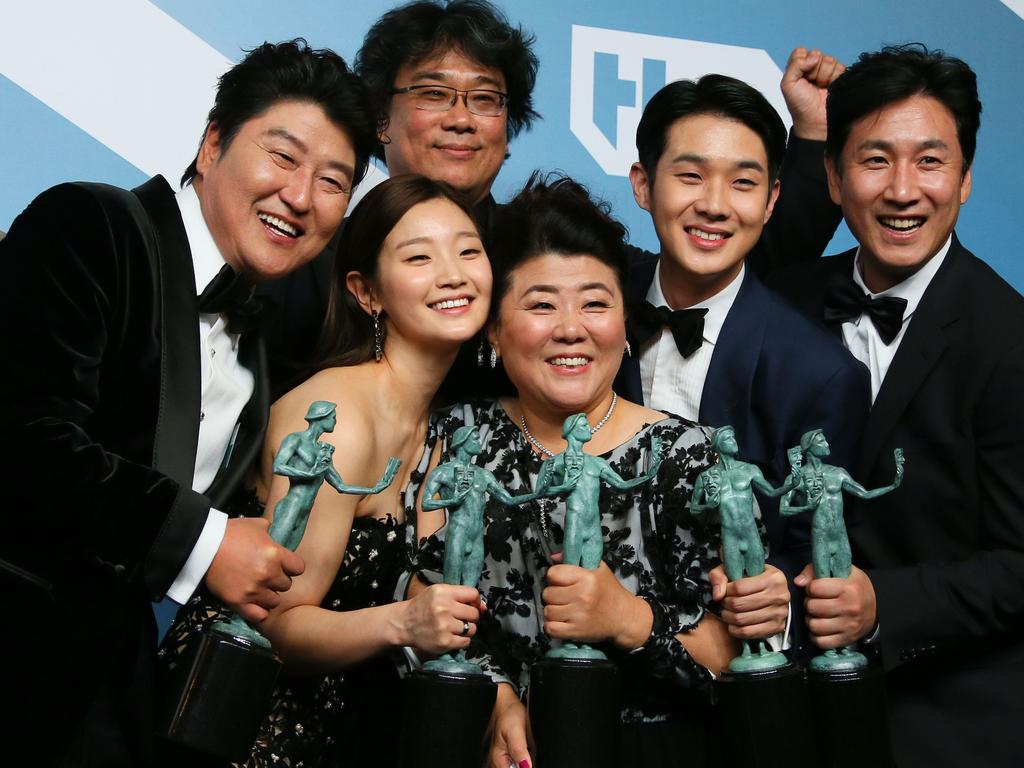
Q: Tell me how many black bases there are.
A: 5